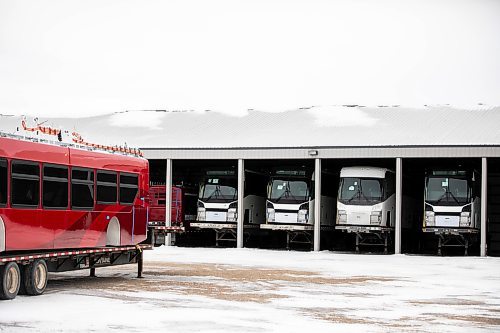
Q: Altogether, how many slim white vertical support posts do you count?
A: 5